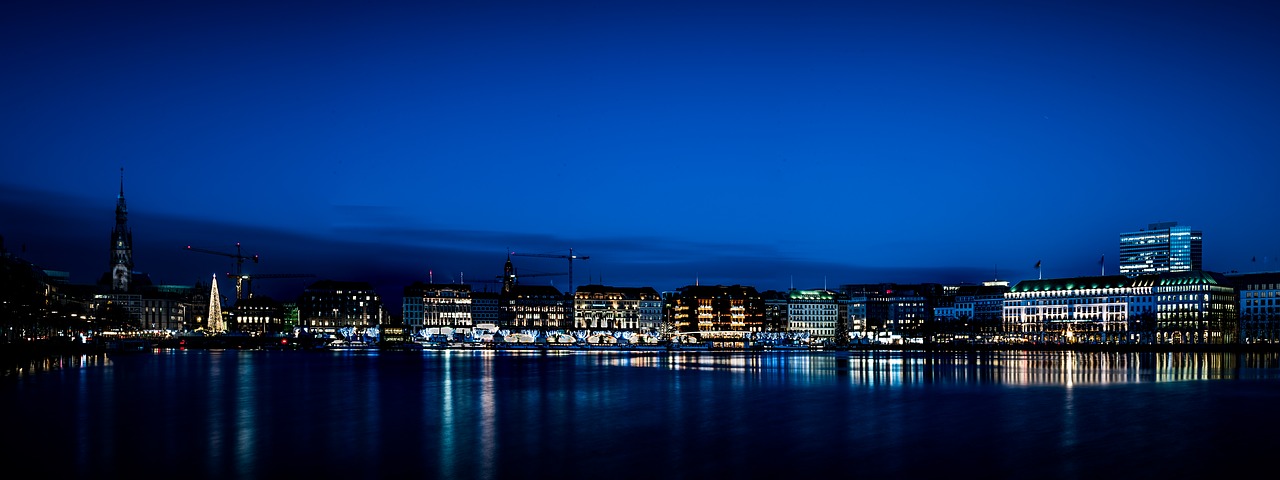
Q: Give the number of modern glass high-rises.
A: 1